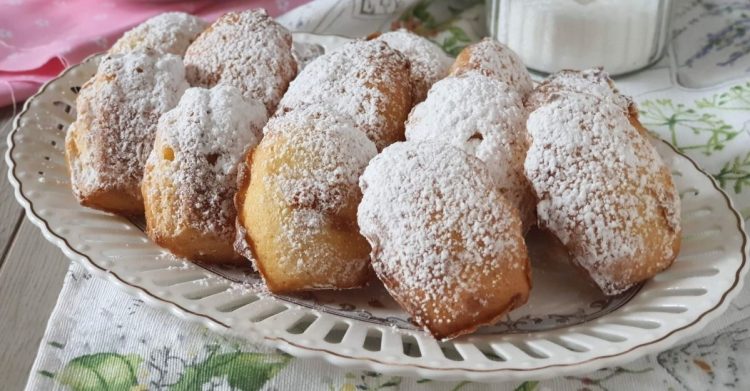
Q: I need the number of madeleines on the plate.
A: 12